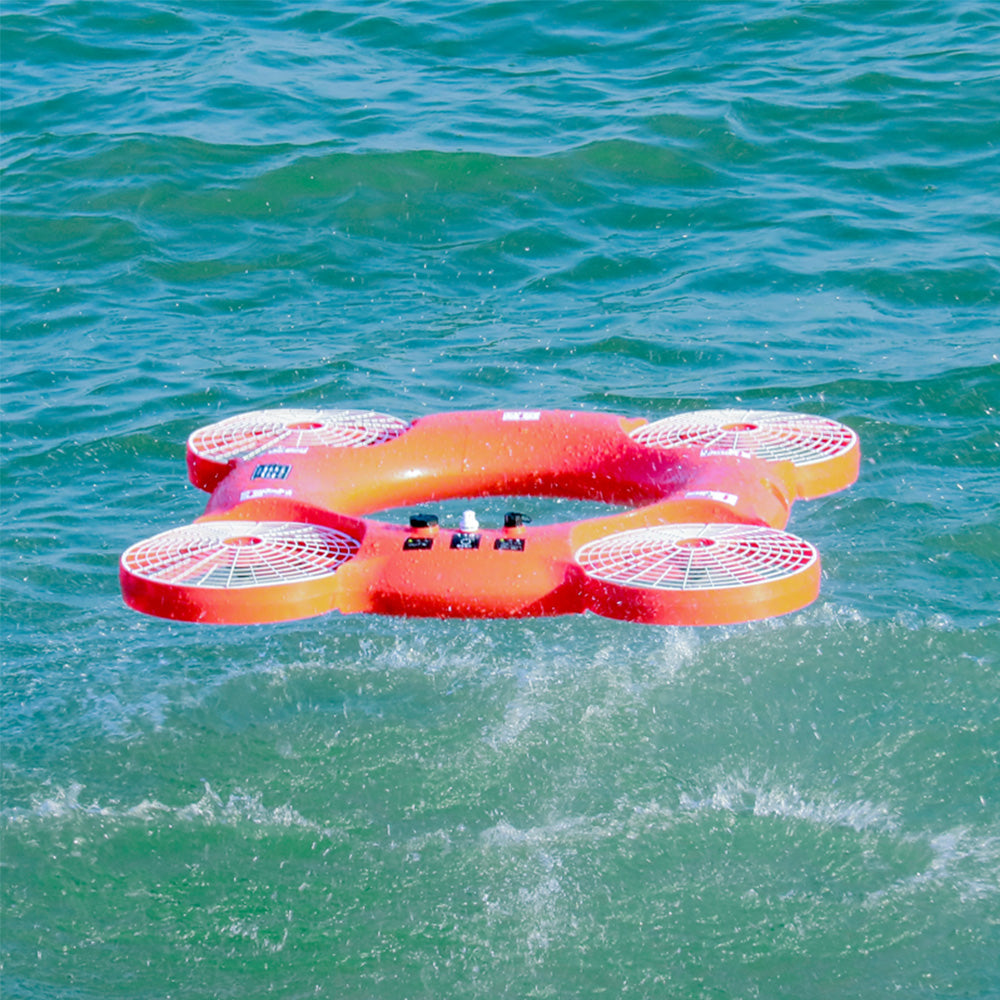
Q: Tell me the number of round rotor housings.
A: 4